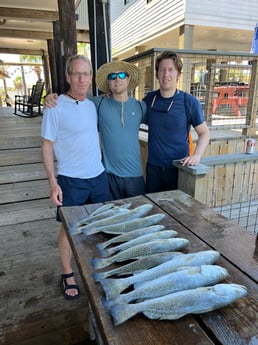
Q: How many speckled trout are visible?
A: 11